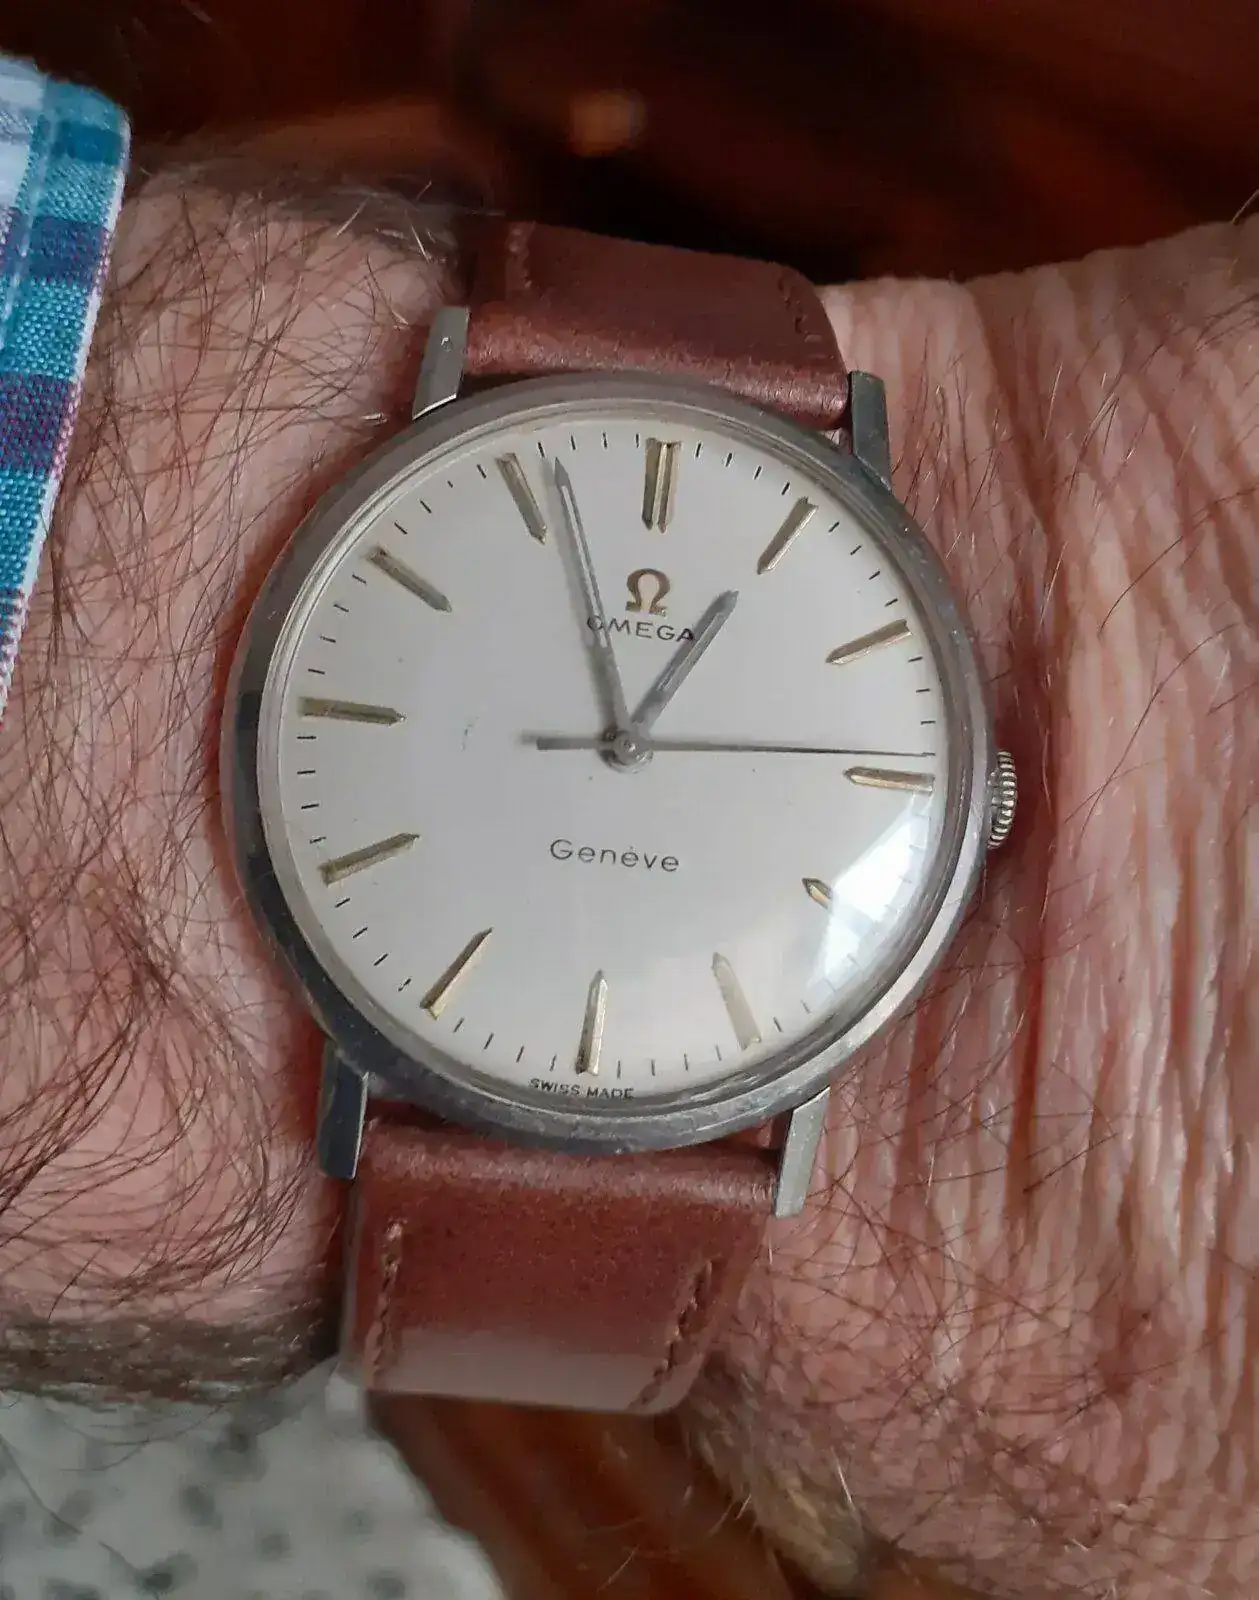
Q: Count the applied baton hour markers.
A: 12